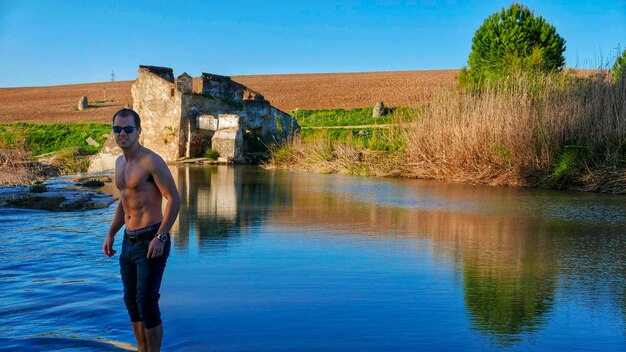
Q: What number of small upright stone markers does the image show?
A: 2